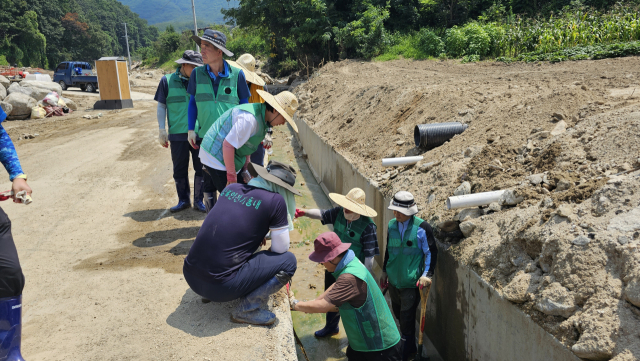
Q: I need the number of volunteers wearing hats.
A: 8